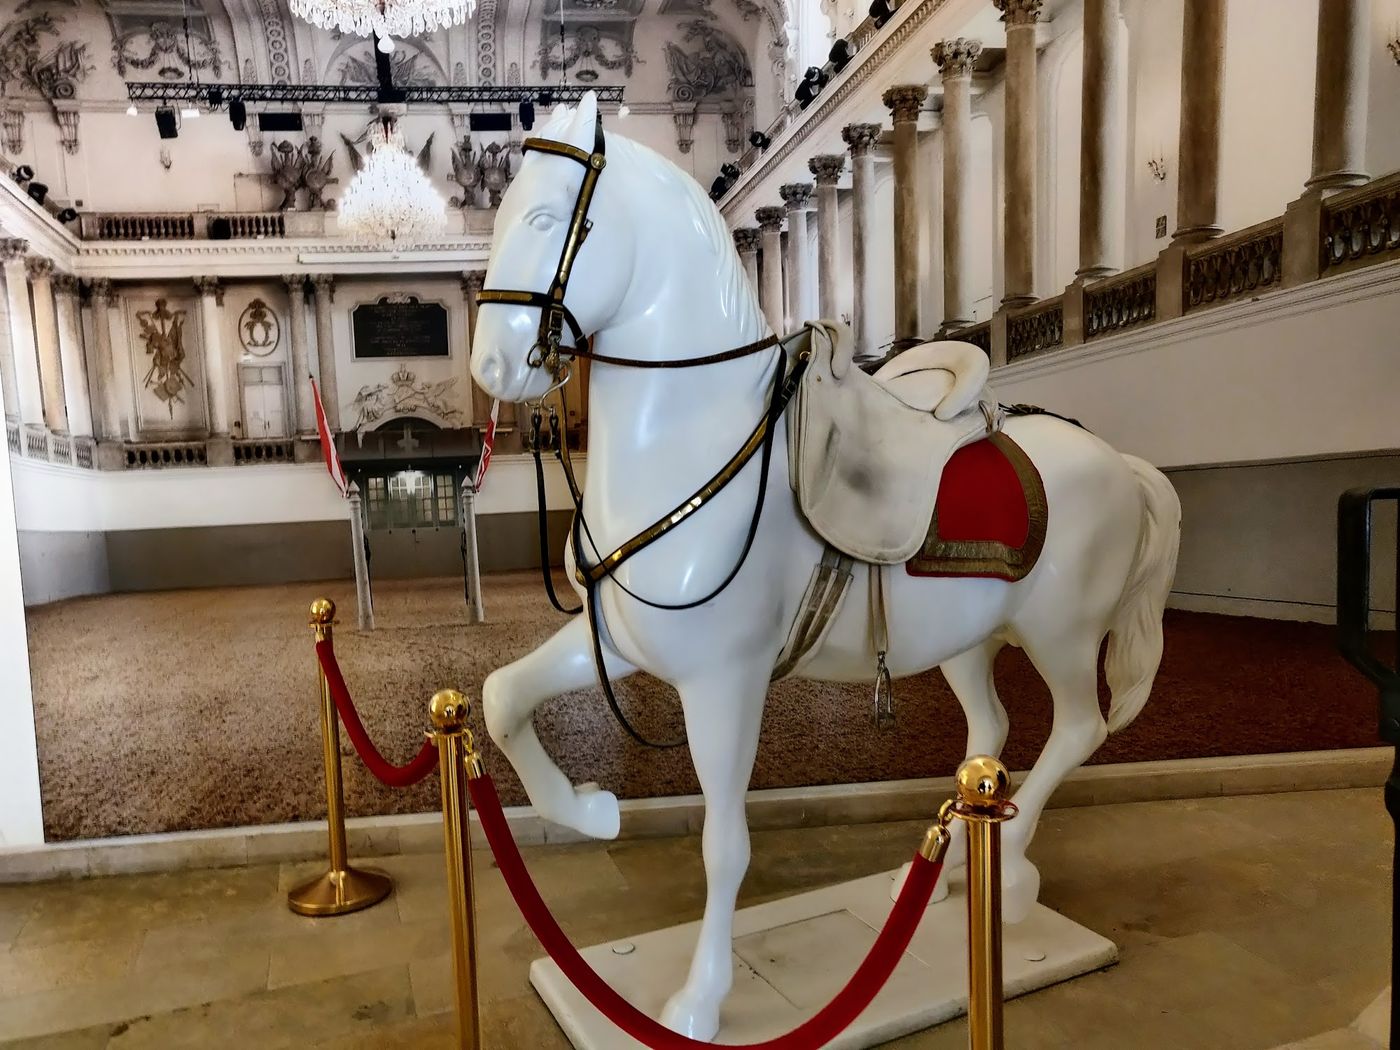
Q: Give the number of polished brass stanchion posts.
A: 3